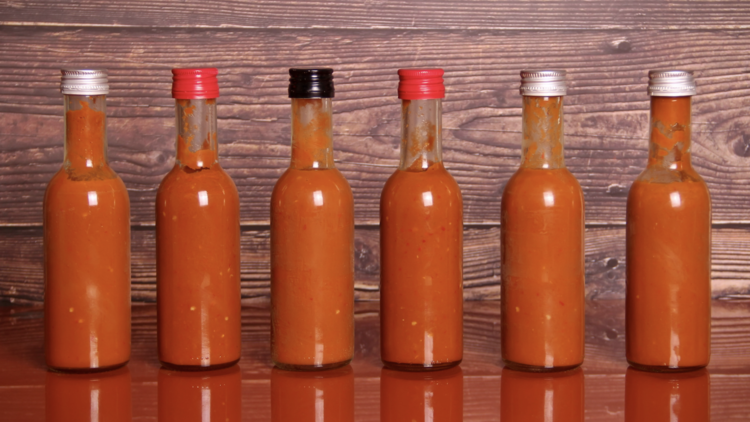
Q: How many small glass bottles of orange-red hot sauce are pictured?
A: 6